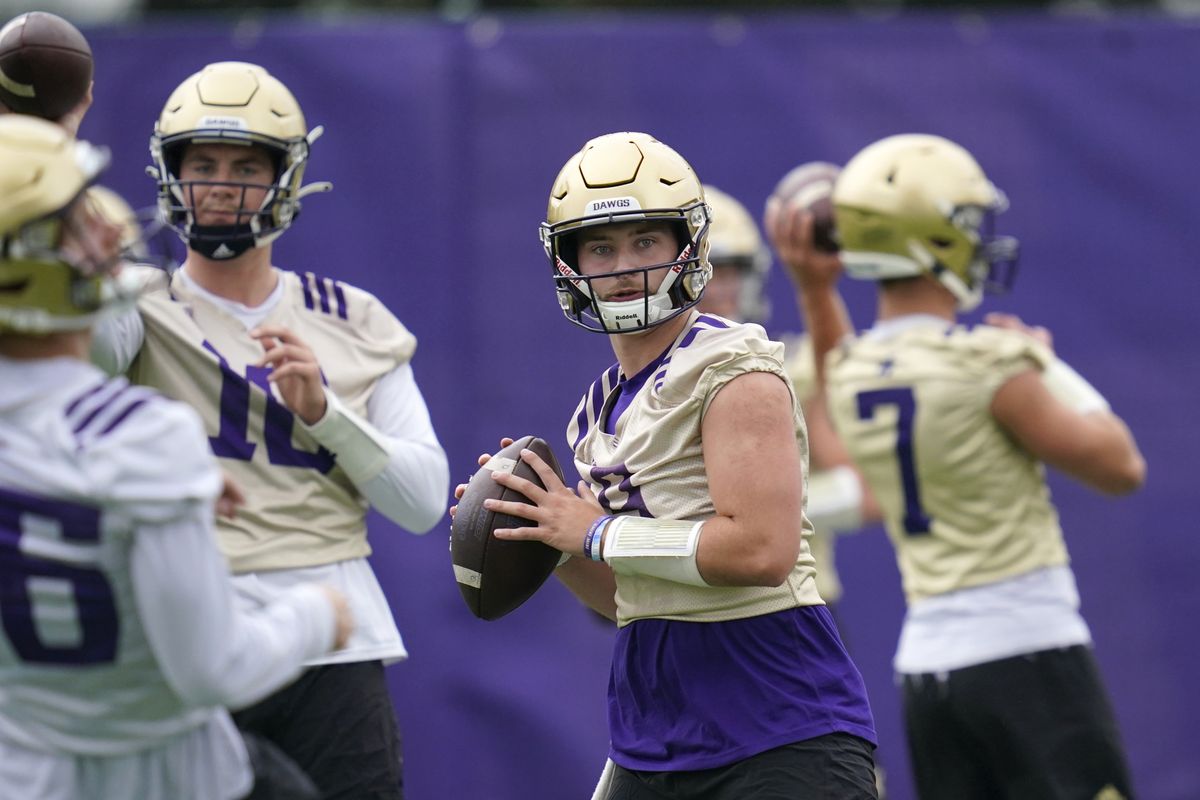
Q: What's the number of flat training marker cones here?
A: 0